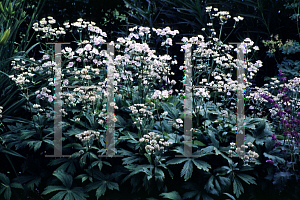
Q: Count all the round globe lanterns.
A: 0